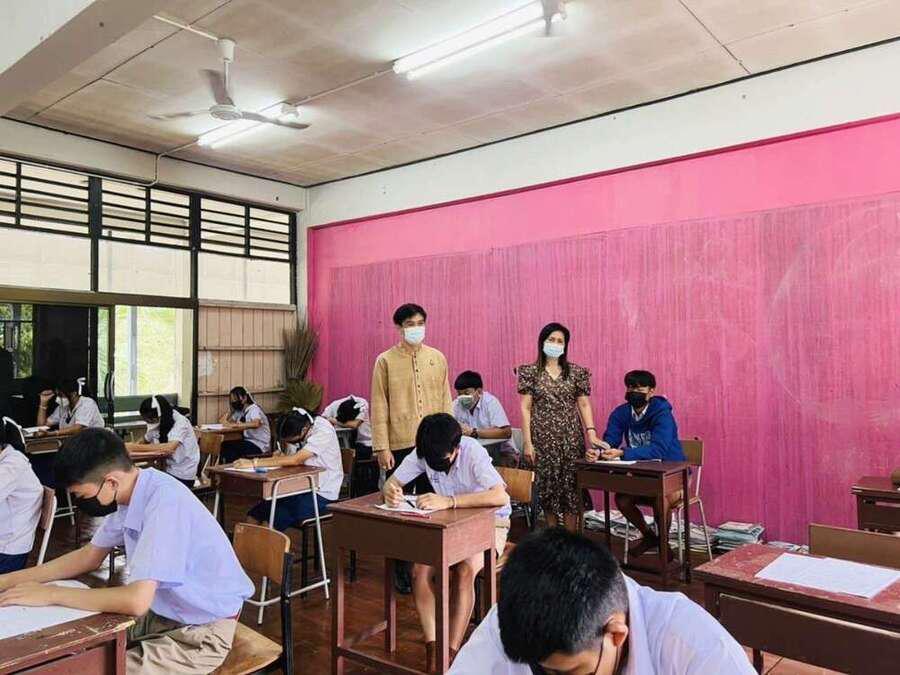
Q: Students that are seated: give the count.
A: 11